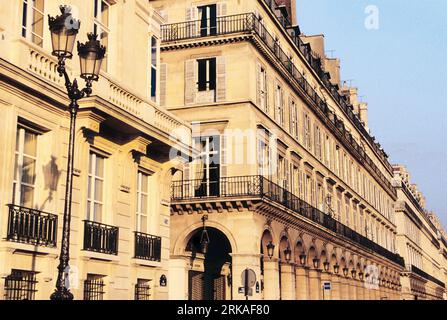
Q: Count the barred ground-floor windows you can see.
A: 3